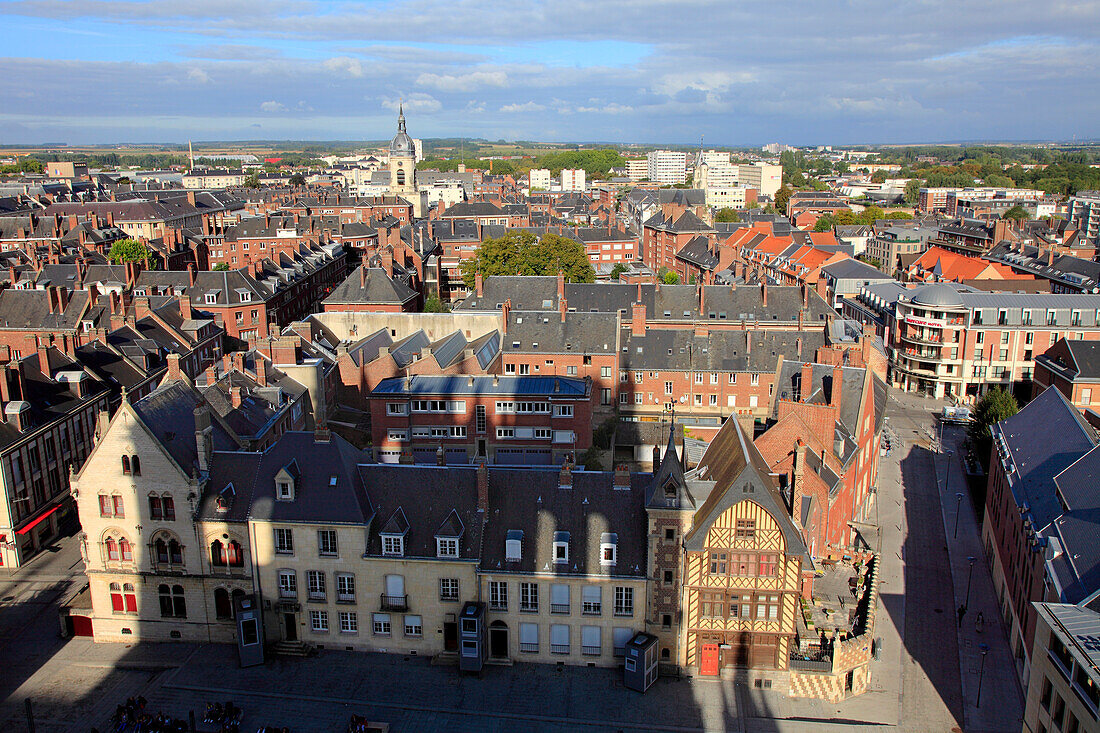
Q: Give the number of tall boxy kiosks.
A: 3